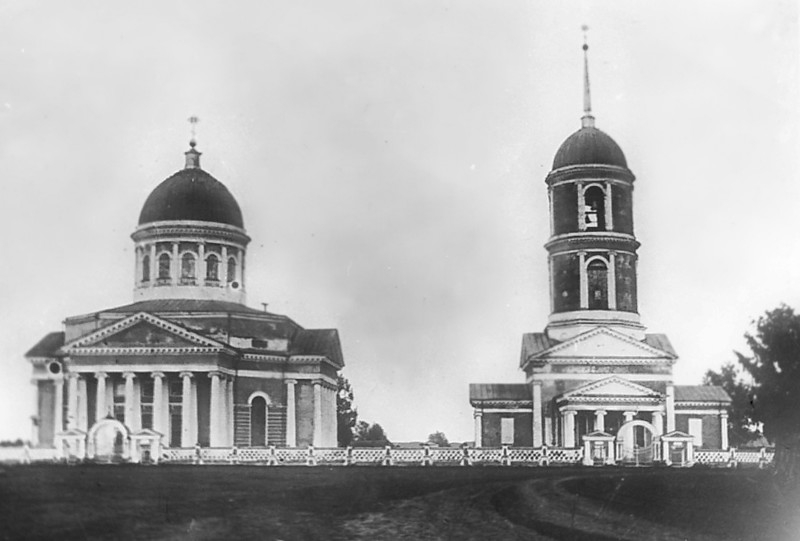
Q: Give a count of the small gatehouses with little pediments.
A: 4